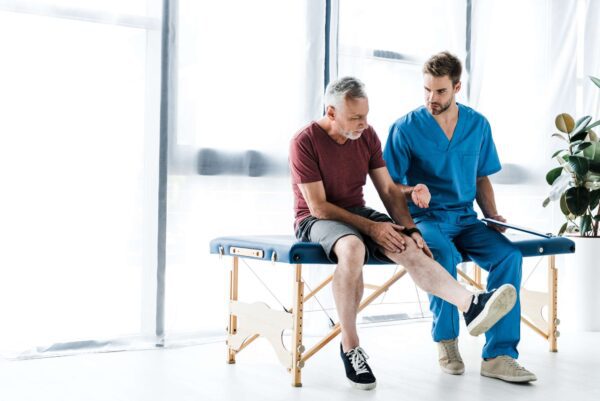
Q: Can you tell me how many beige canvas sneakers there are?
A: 2